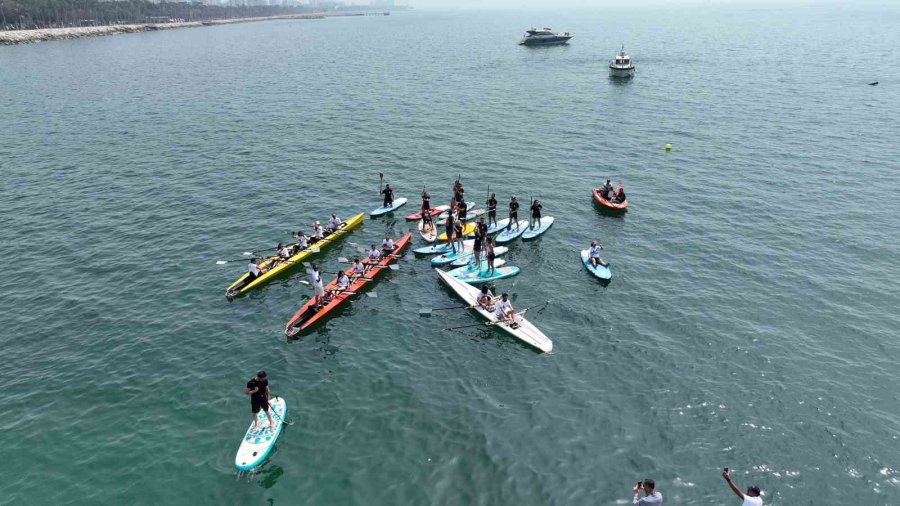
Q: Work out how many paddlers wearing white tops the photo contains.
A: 13